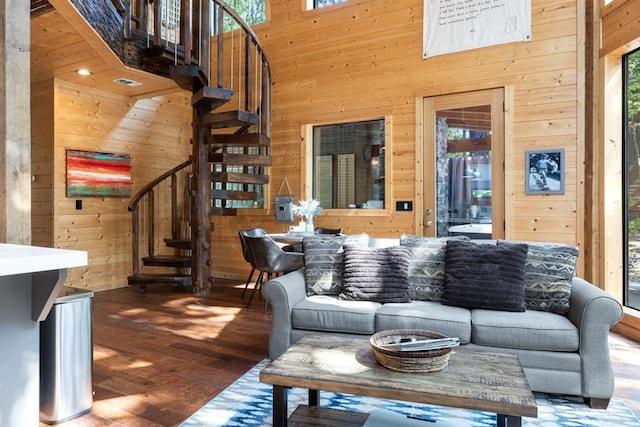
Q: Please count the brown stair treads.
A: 11